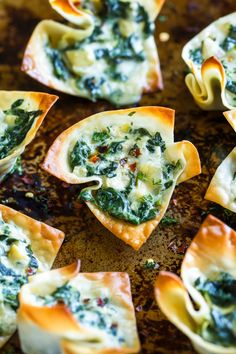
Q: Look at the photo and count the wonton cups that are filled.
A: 8